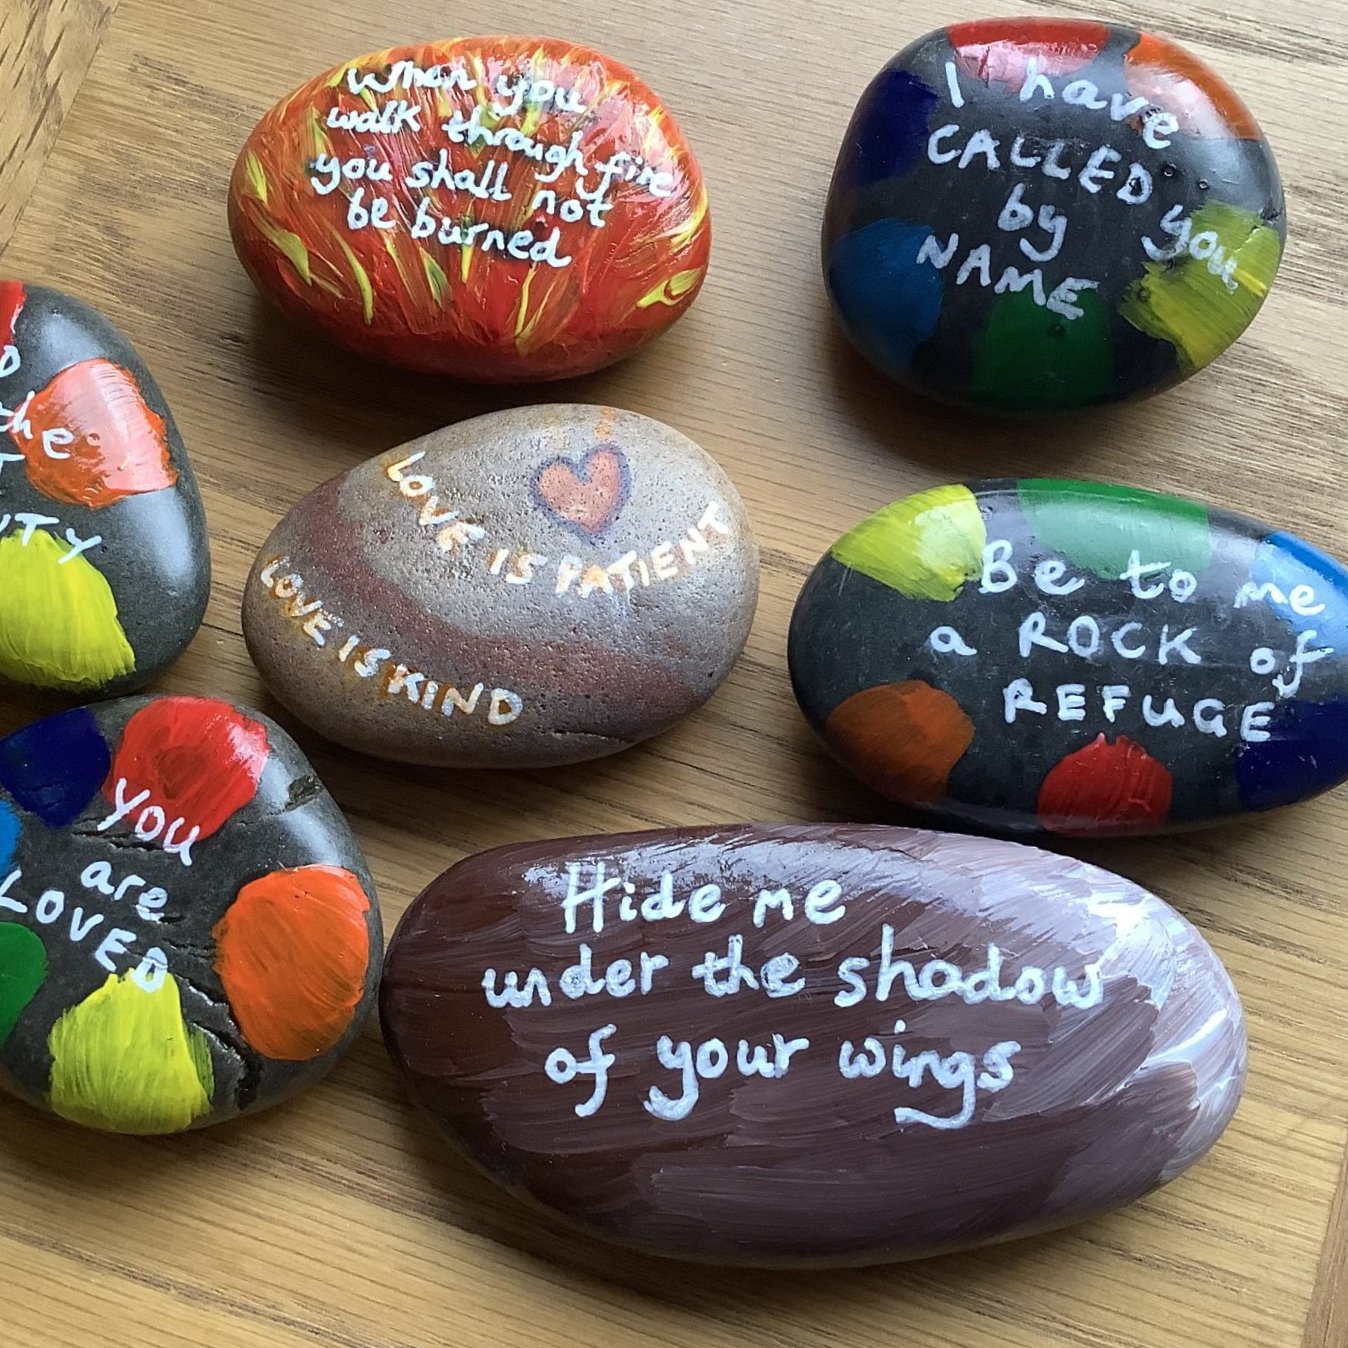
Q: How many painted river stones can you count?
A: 7